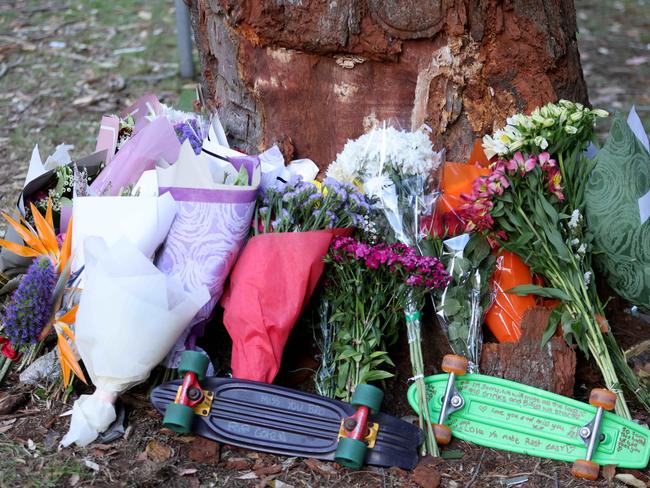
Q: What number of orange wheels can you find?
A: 4